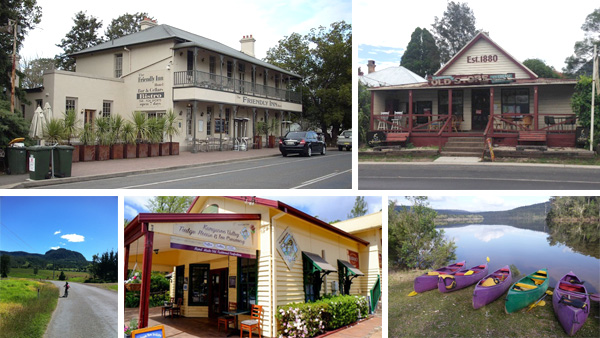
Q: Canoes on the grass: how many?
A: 5